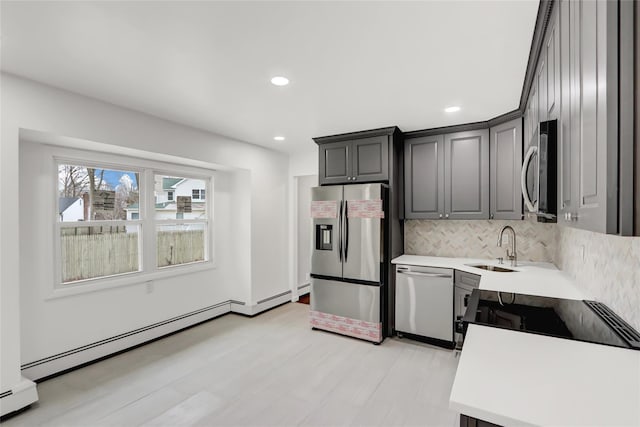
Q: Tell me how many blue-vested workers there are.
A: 0